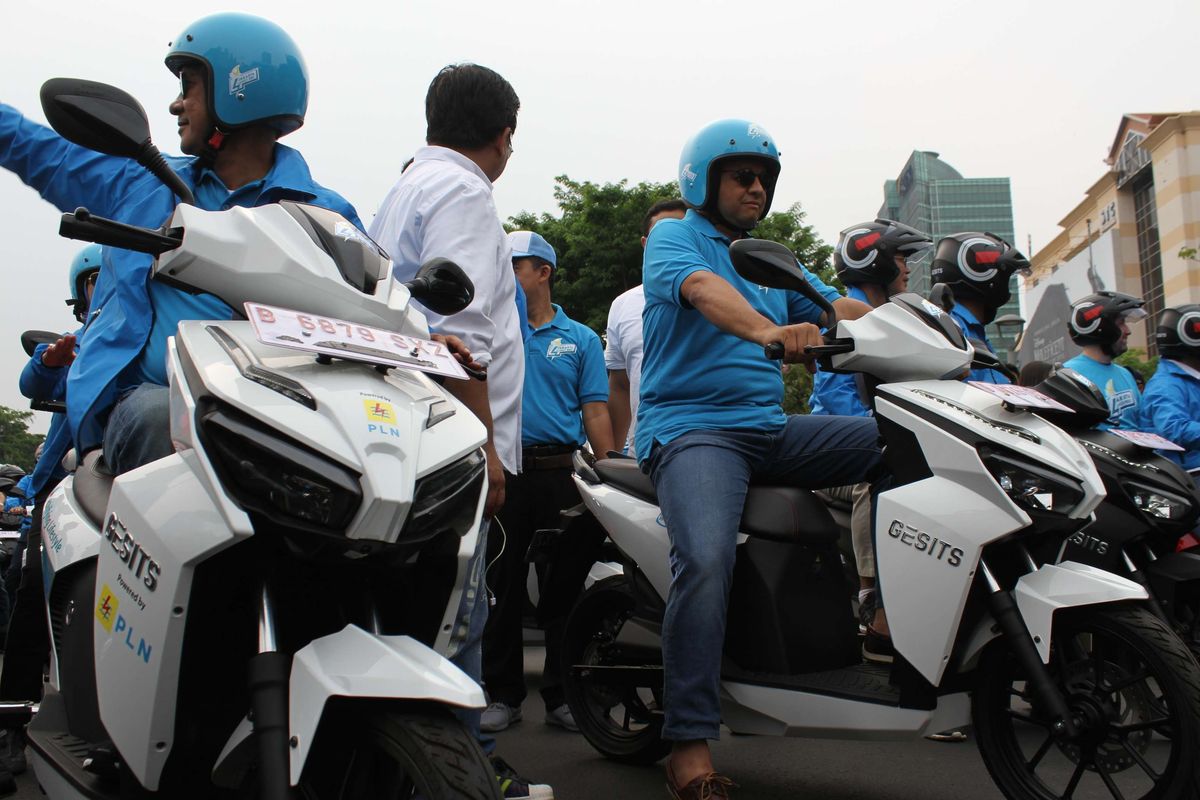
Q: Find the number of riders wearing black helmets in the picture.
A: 4